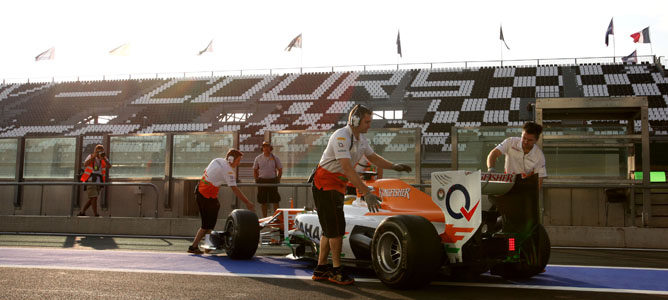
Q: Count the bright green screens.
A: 2